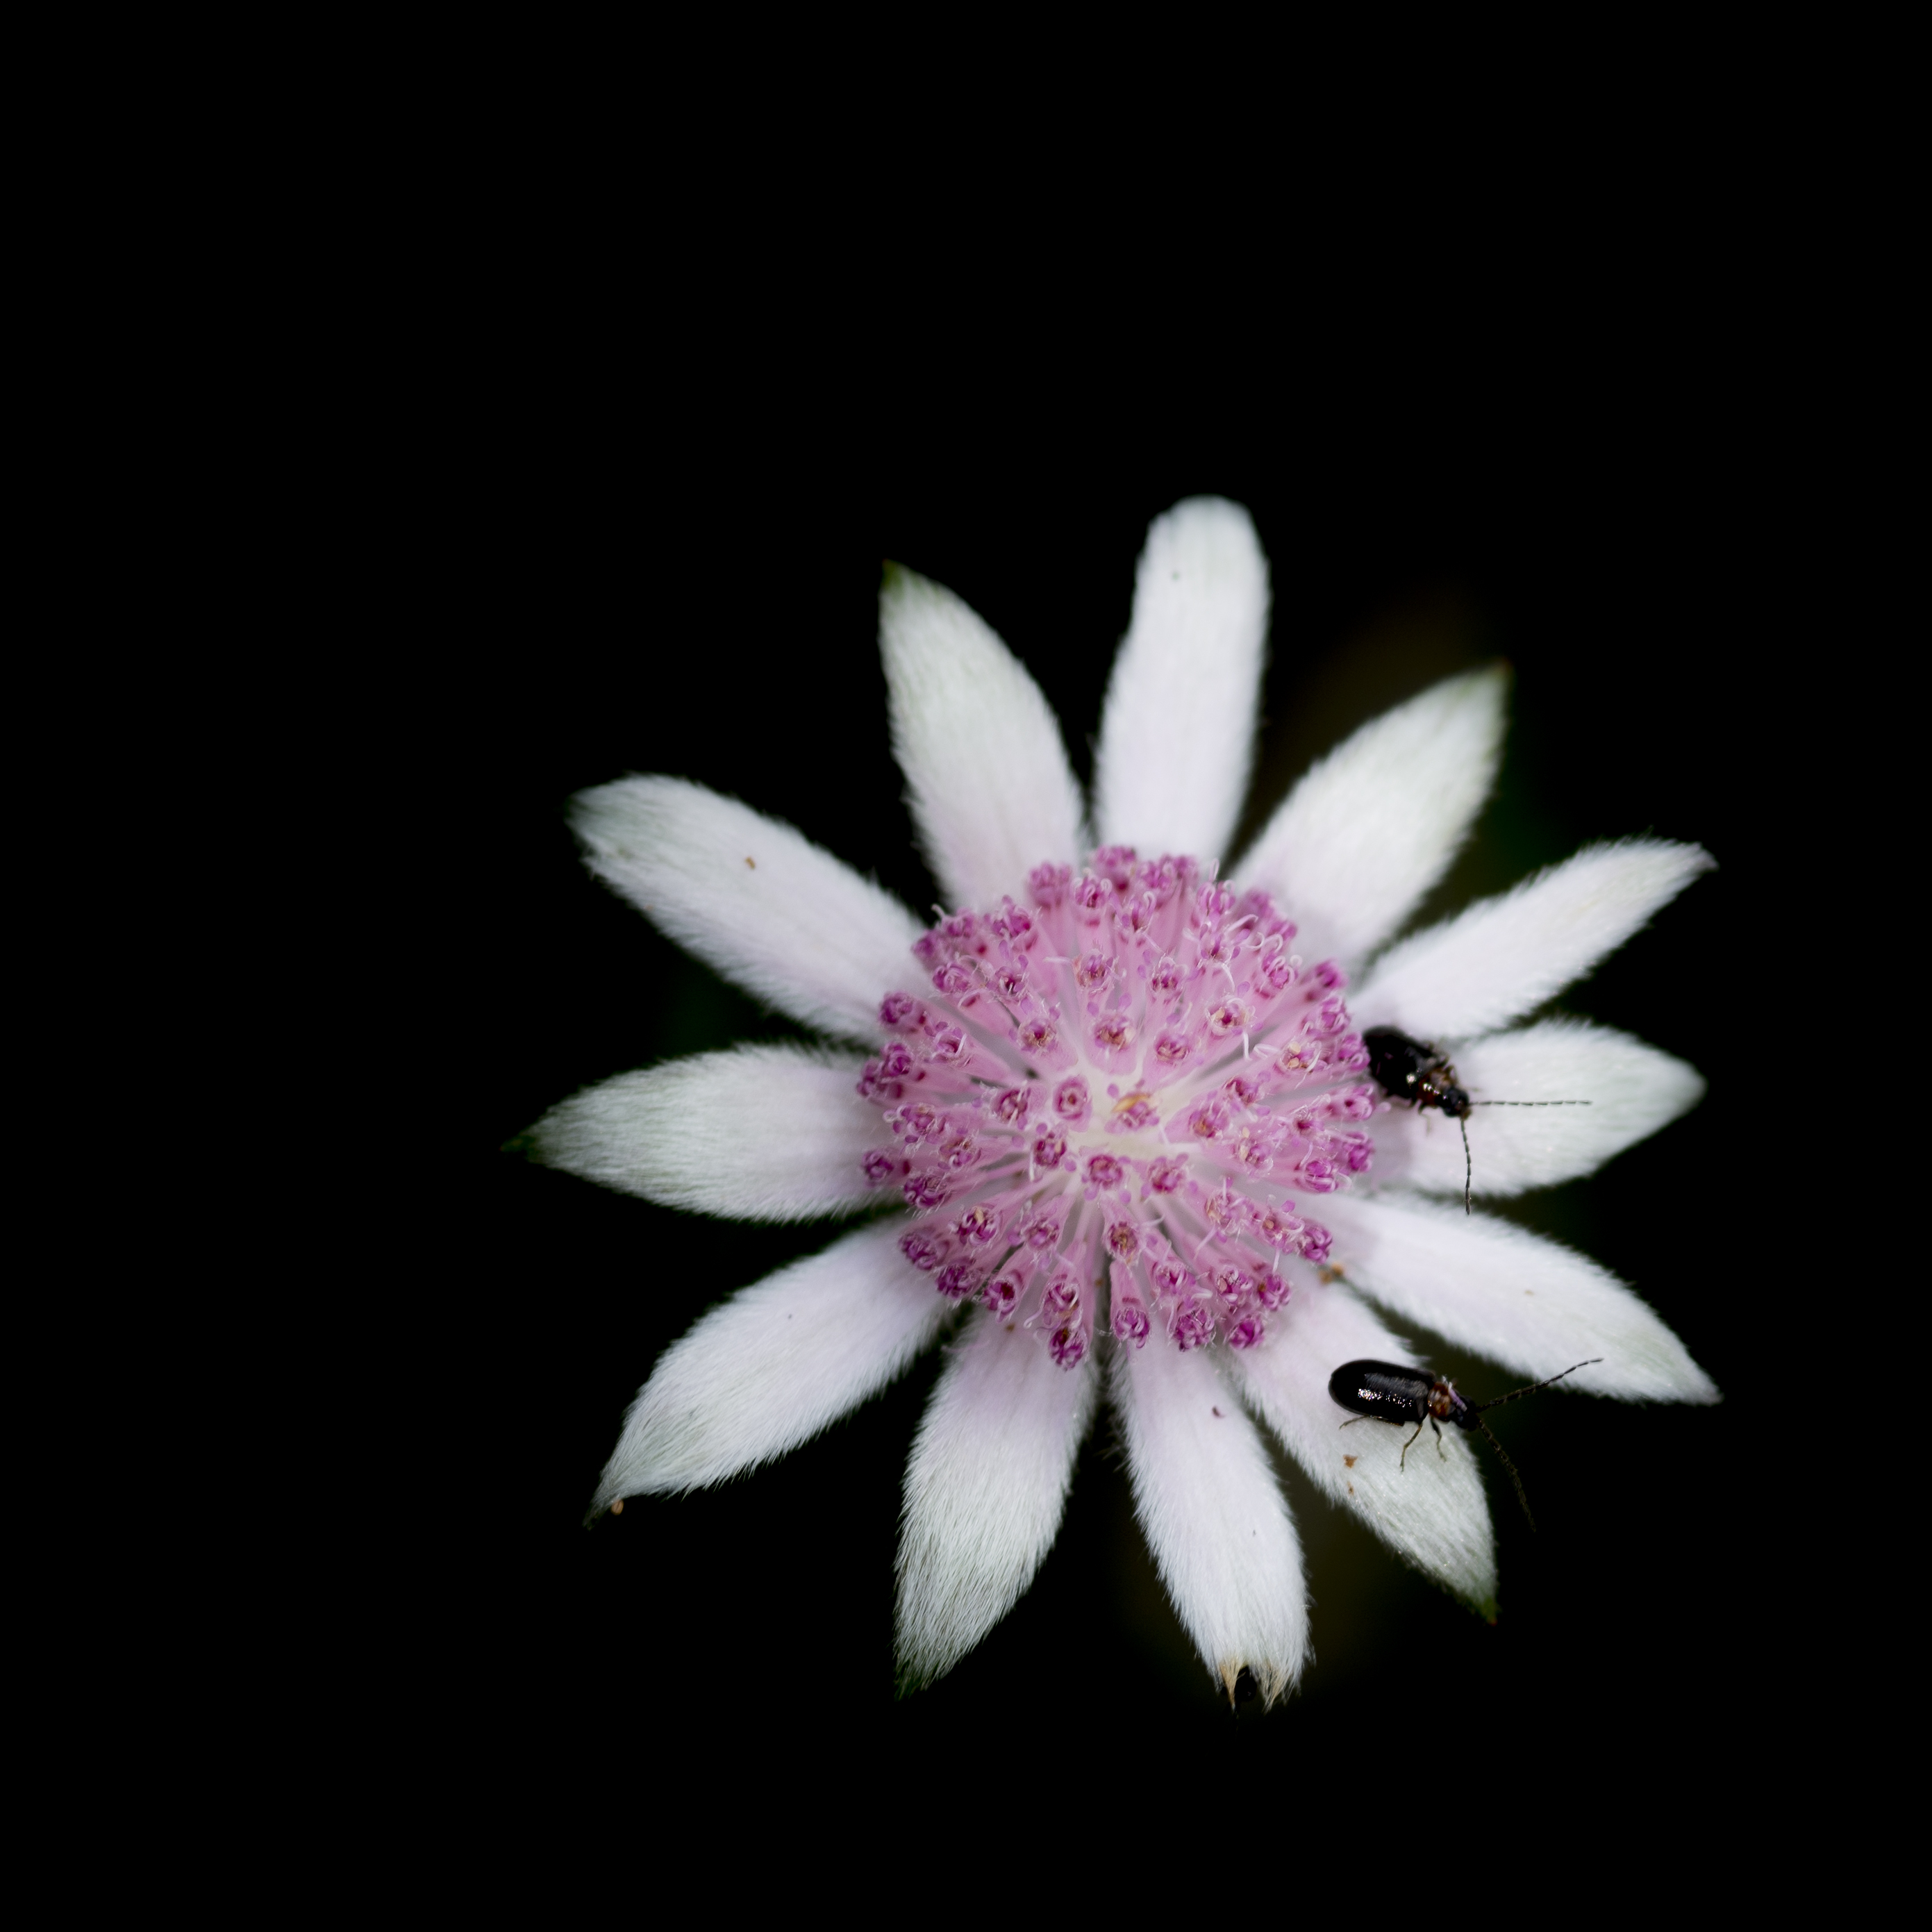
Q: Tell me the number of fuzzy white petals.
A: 12